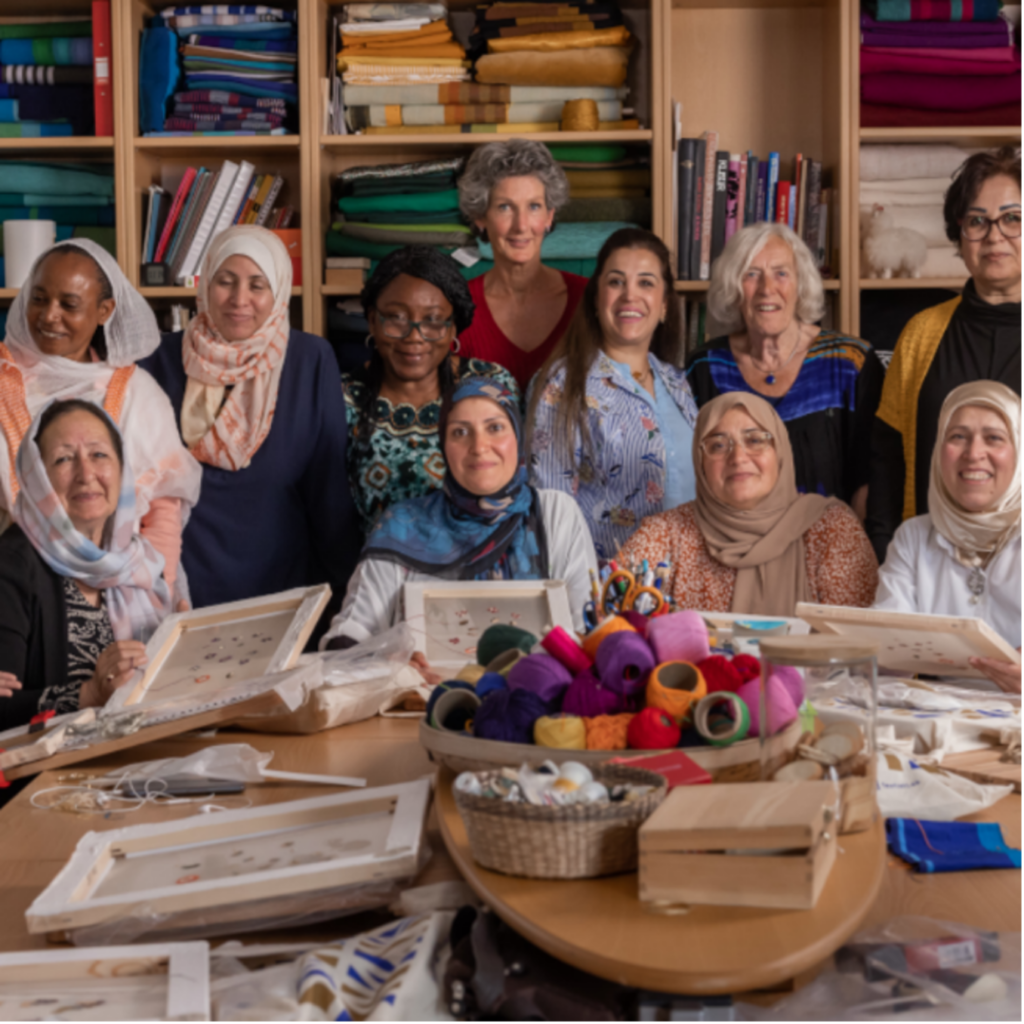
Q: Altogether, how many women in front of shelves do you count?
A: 11